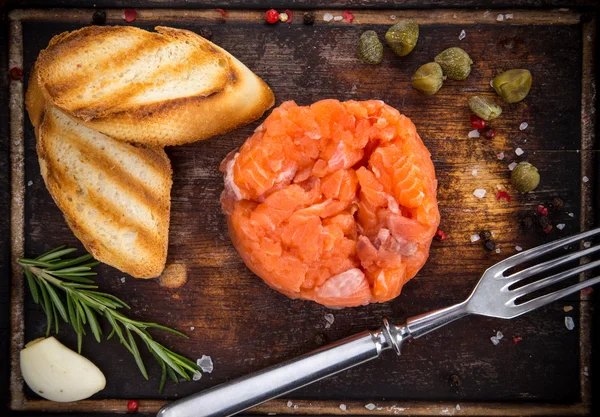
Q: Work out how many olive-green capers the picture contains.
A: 7